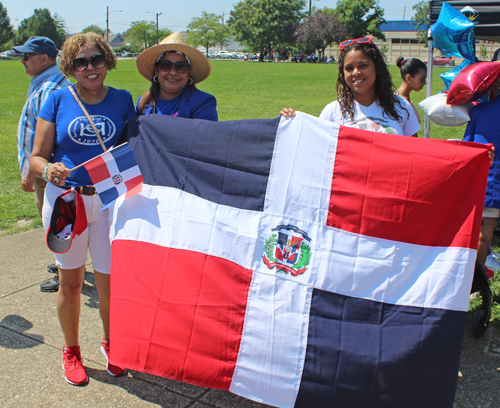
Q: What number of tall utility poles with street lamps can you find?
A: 2